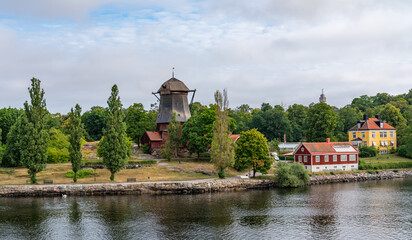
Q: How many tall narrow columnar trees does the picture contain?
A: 4